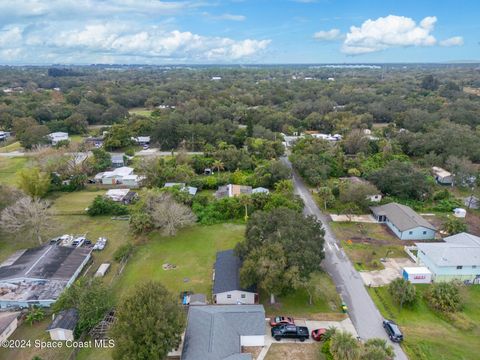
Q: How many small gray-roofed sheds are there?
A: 2